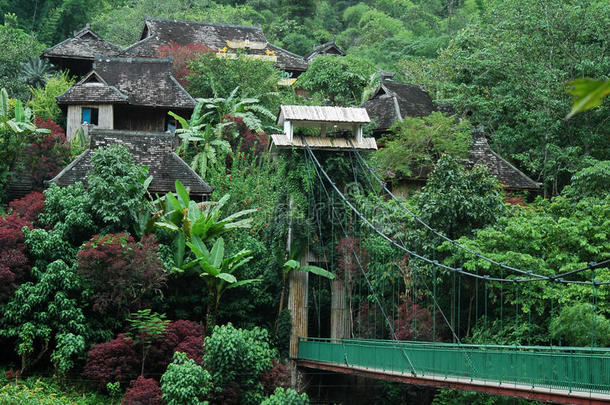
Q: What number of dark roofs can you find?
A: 7